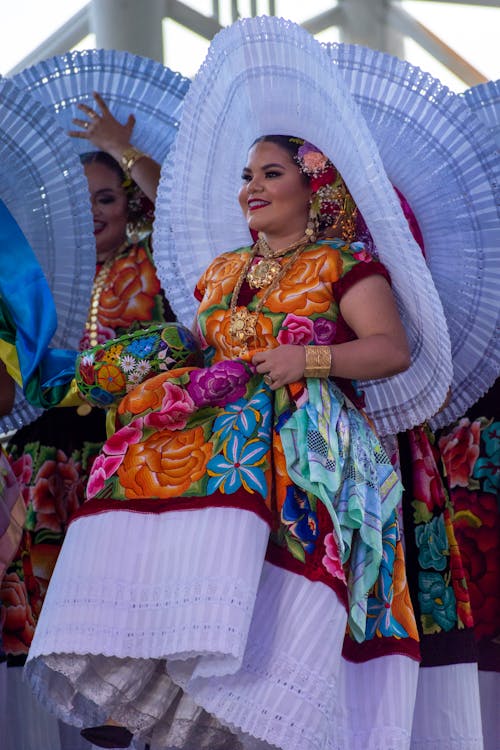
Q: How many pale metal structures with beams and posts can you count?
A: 1